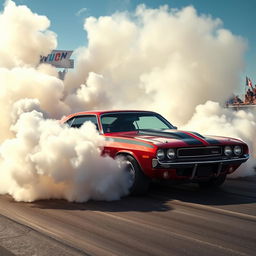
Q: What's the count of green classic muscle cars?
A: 0